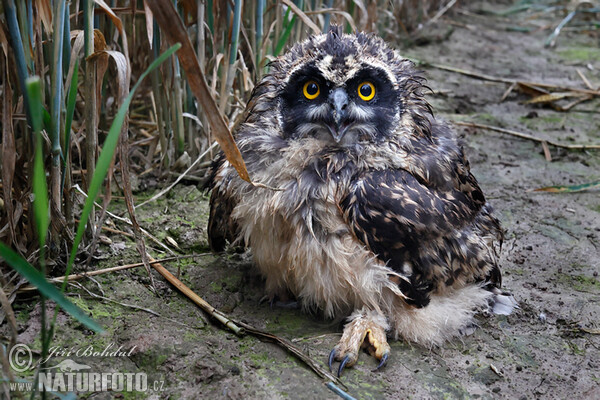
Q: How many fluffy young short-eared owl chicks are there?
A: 1